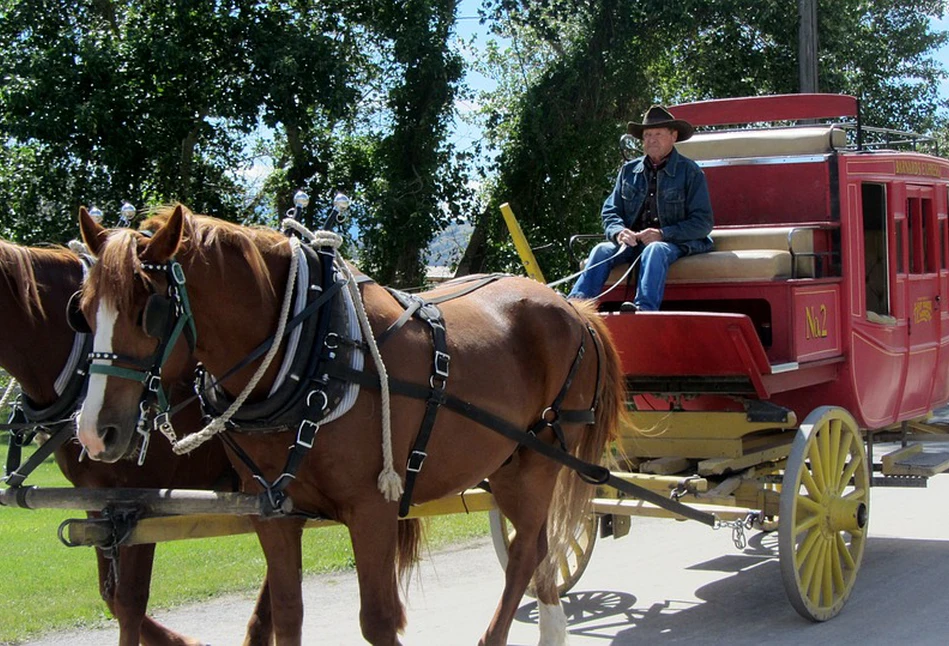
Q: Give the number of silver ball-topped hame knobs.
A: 4